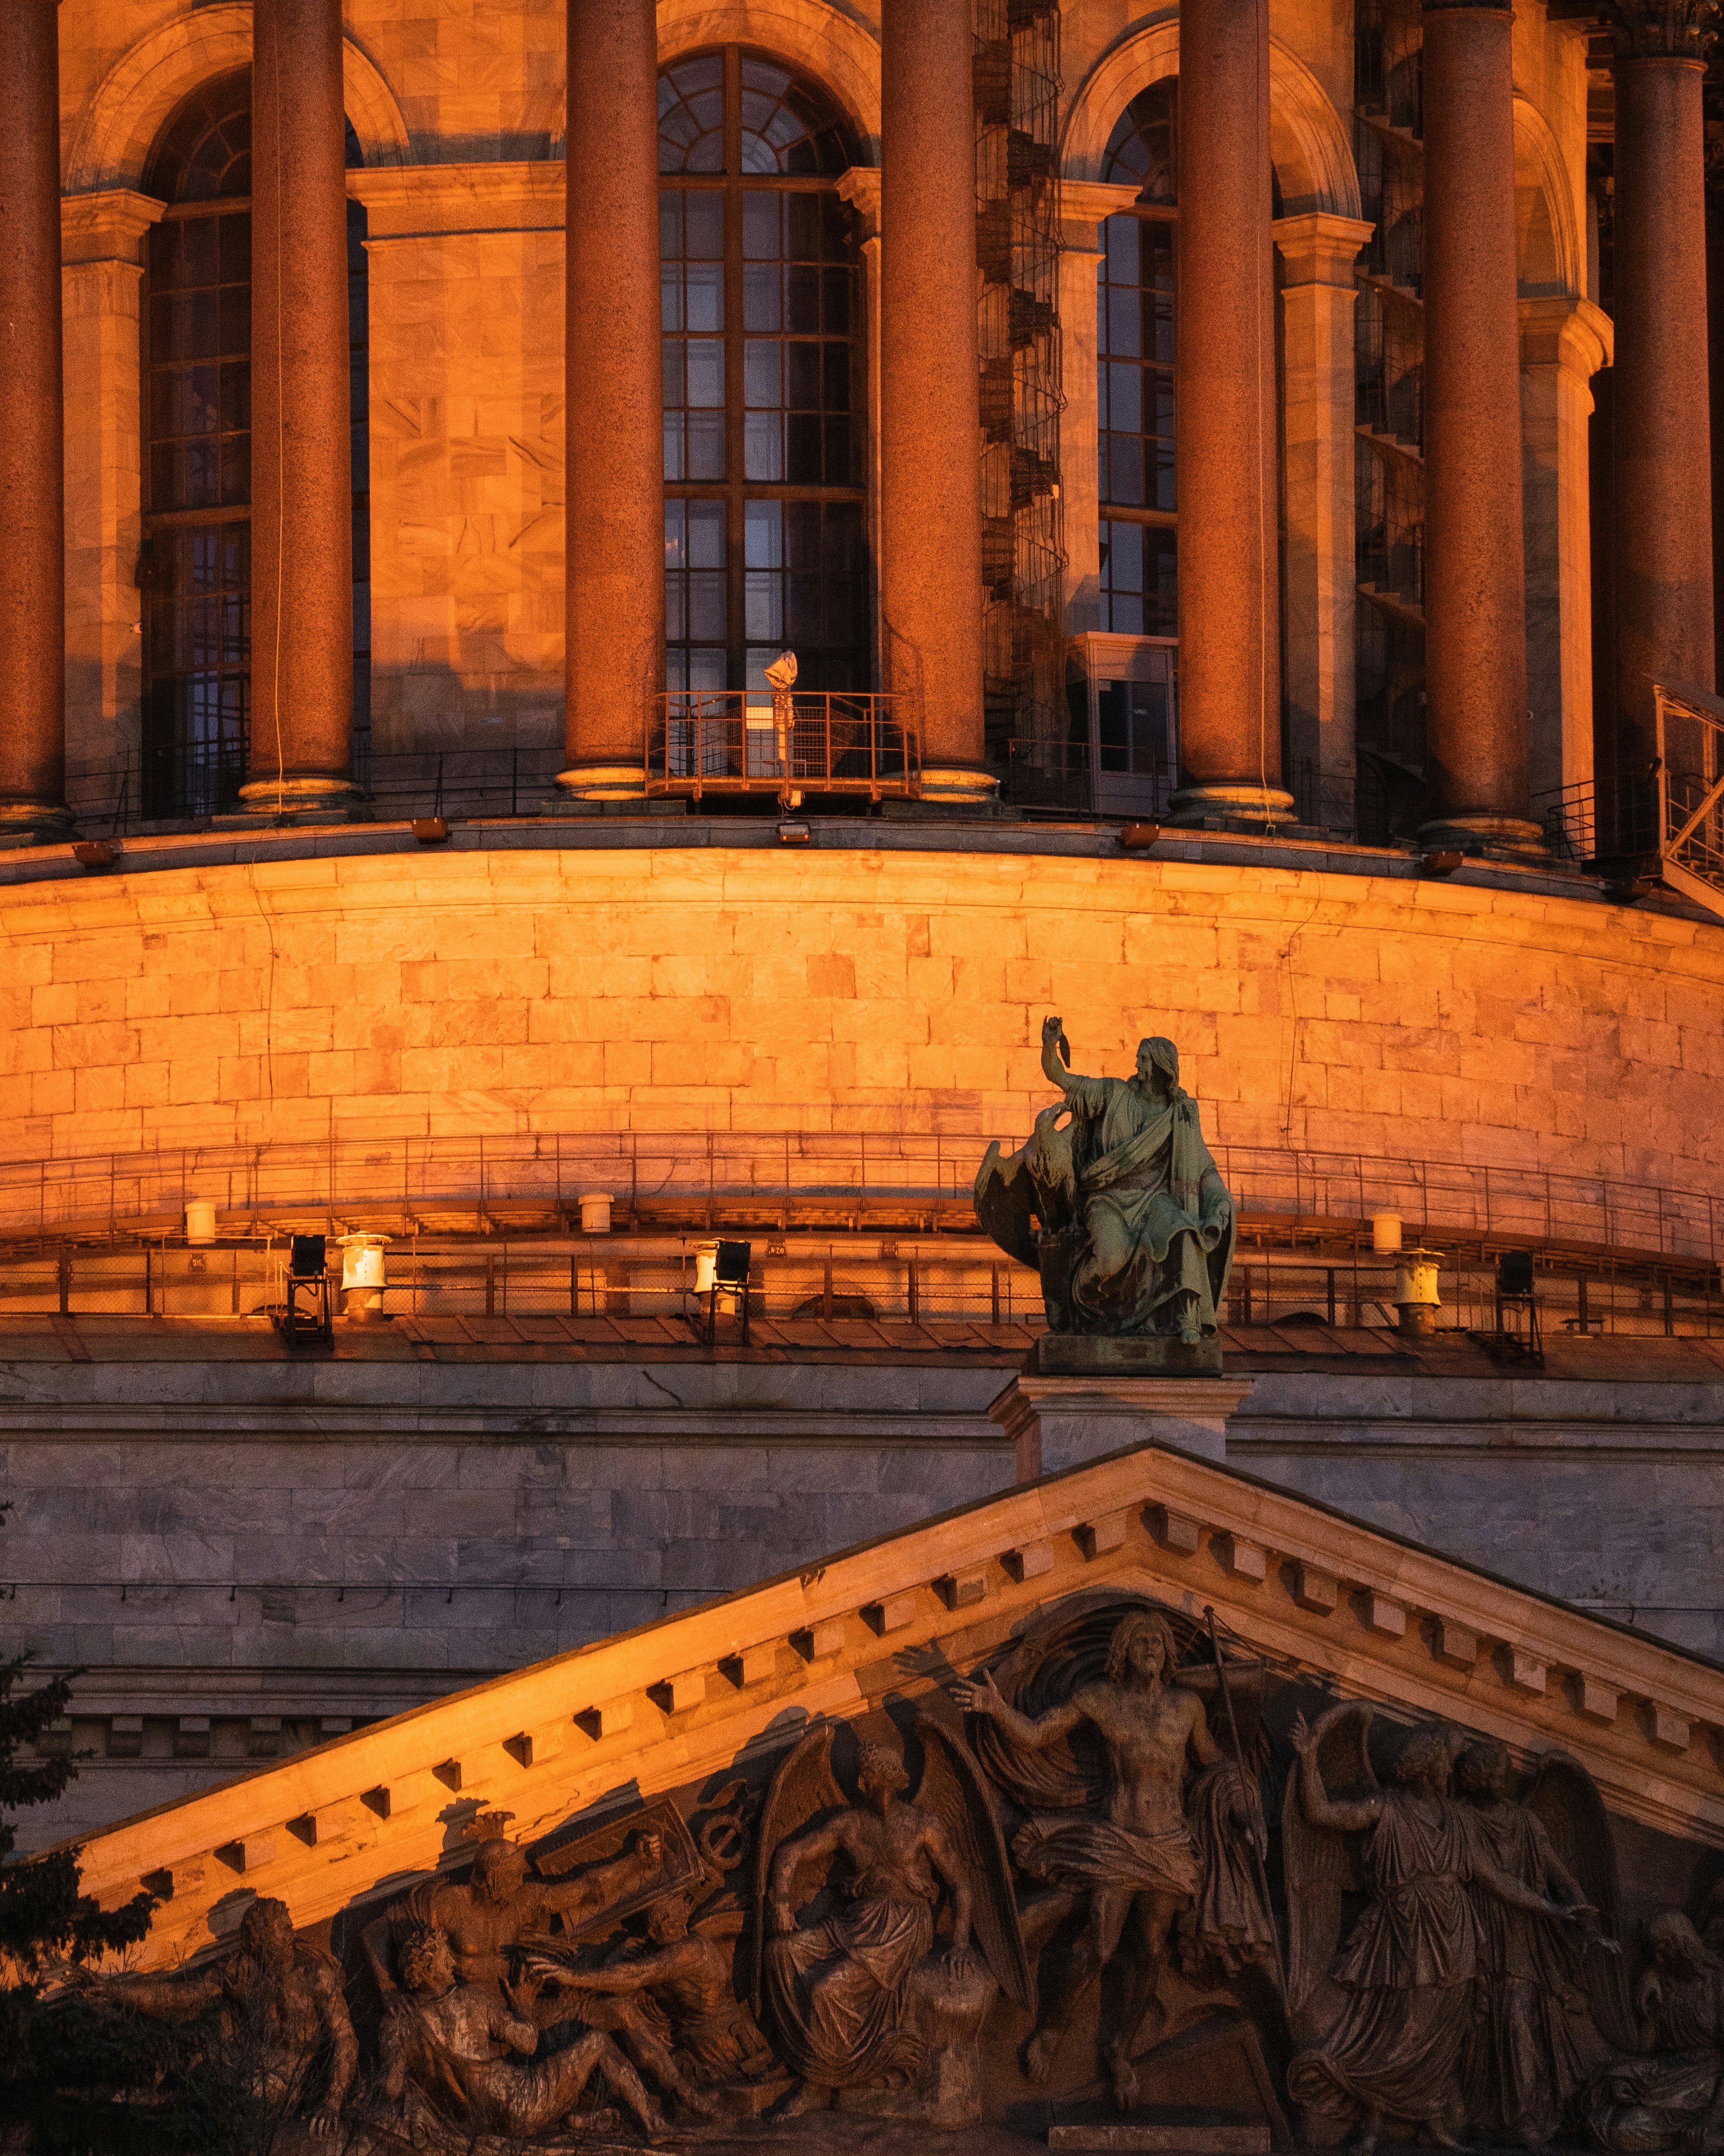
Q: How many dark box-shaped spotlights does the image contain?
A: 3